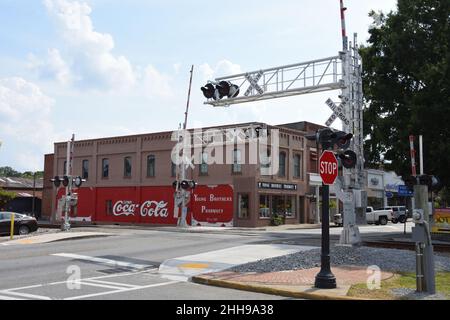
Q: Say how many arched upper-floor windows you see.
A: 11